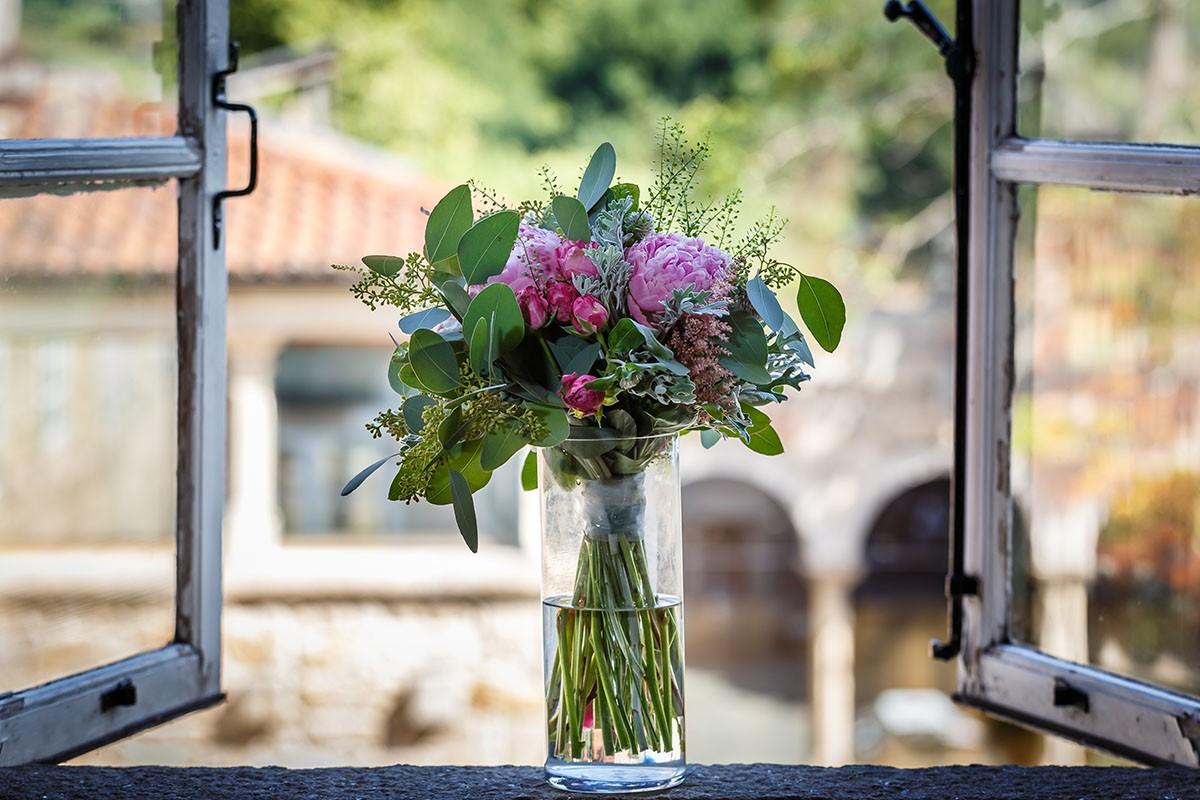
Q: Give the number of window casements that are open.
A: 2